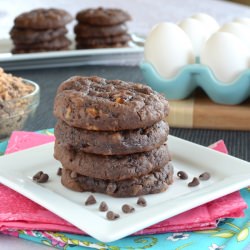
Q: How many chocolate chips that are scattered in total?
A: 11